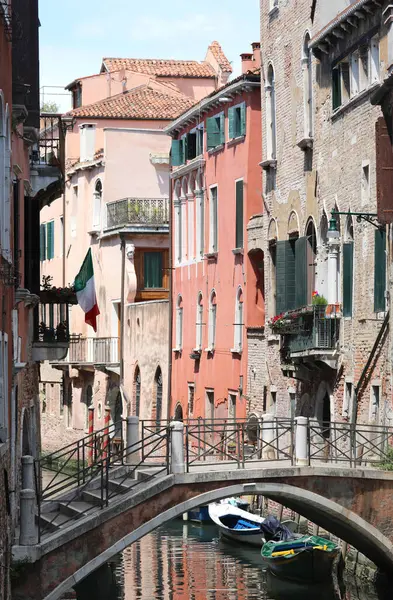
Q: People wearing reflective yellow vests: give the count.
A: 0